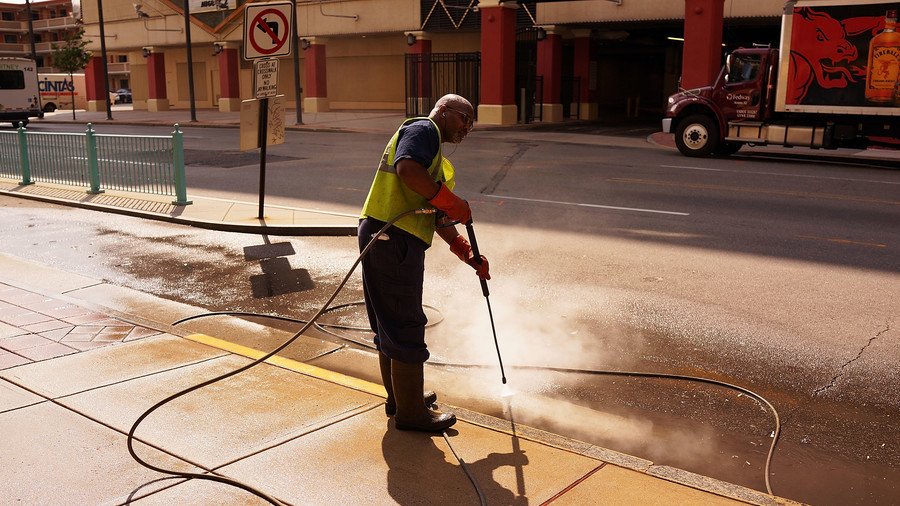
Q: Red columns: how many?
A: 9